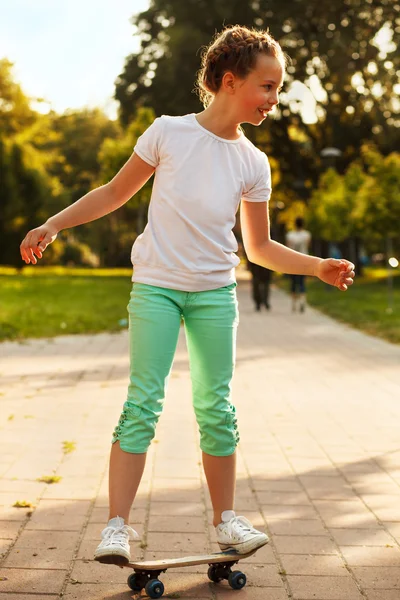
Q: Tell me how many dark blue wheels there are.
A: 4